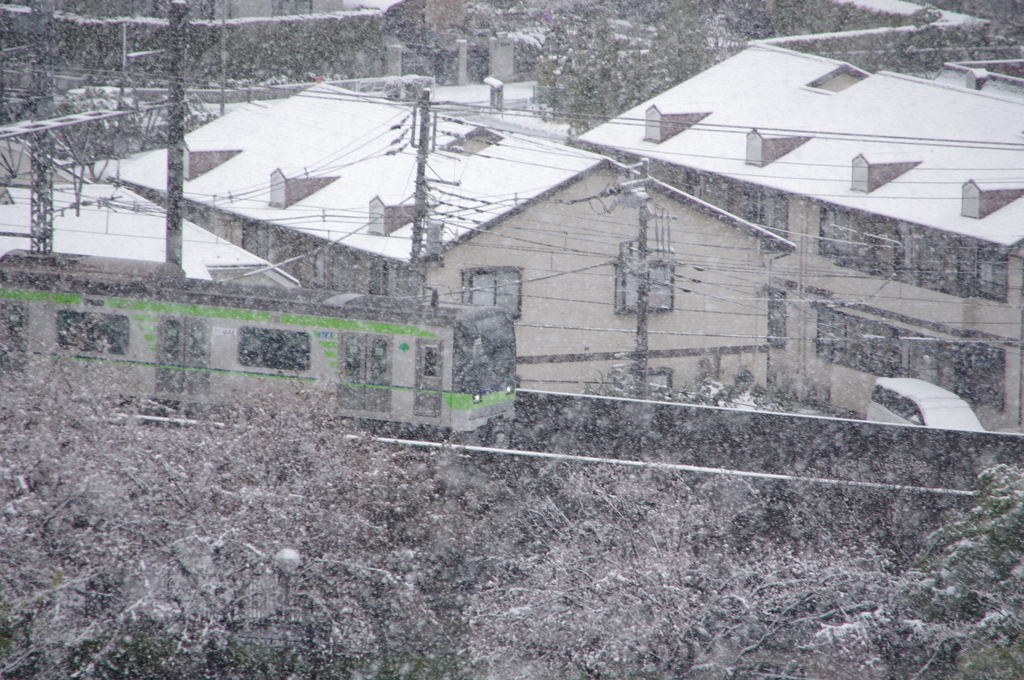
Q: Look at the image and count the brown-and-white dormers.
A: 7